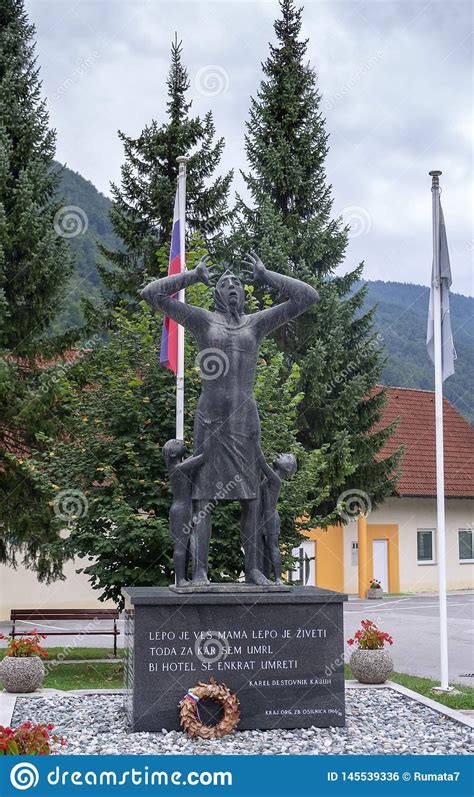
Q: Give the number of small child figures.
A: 2